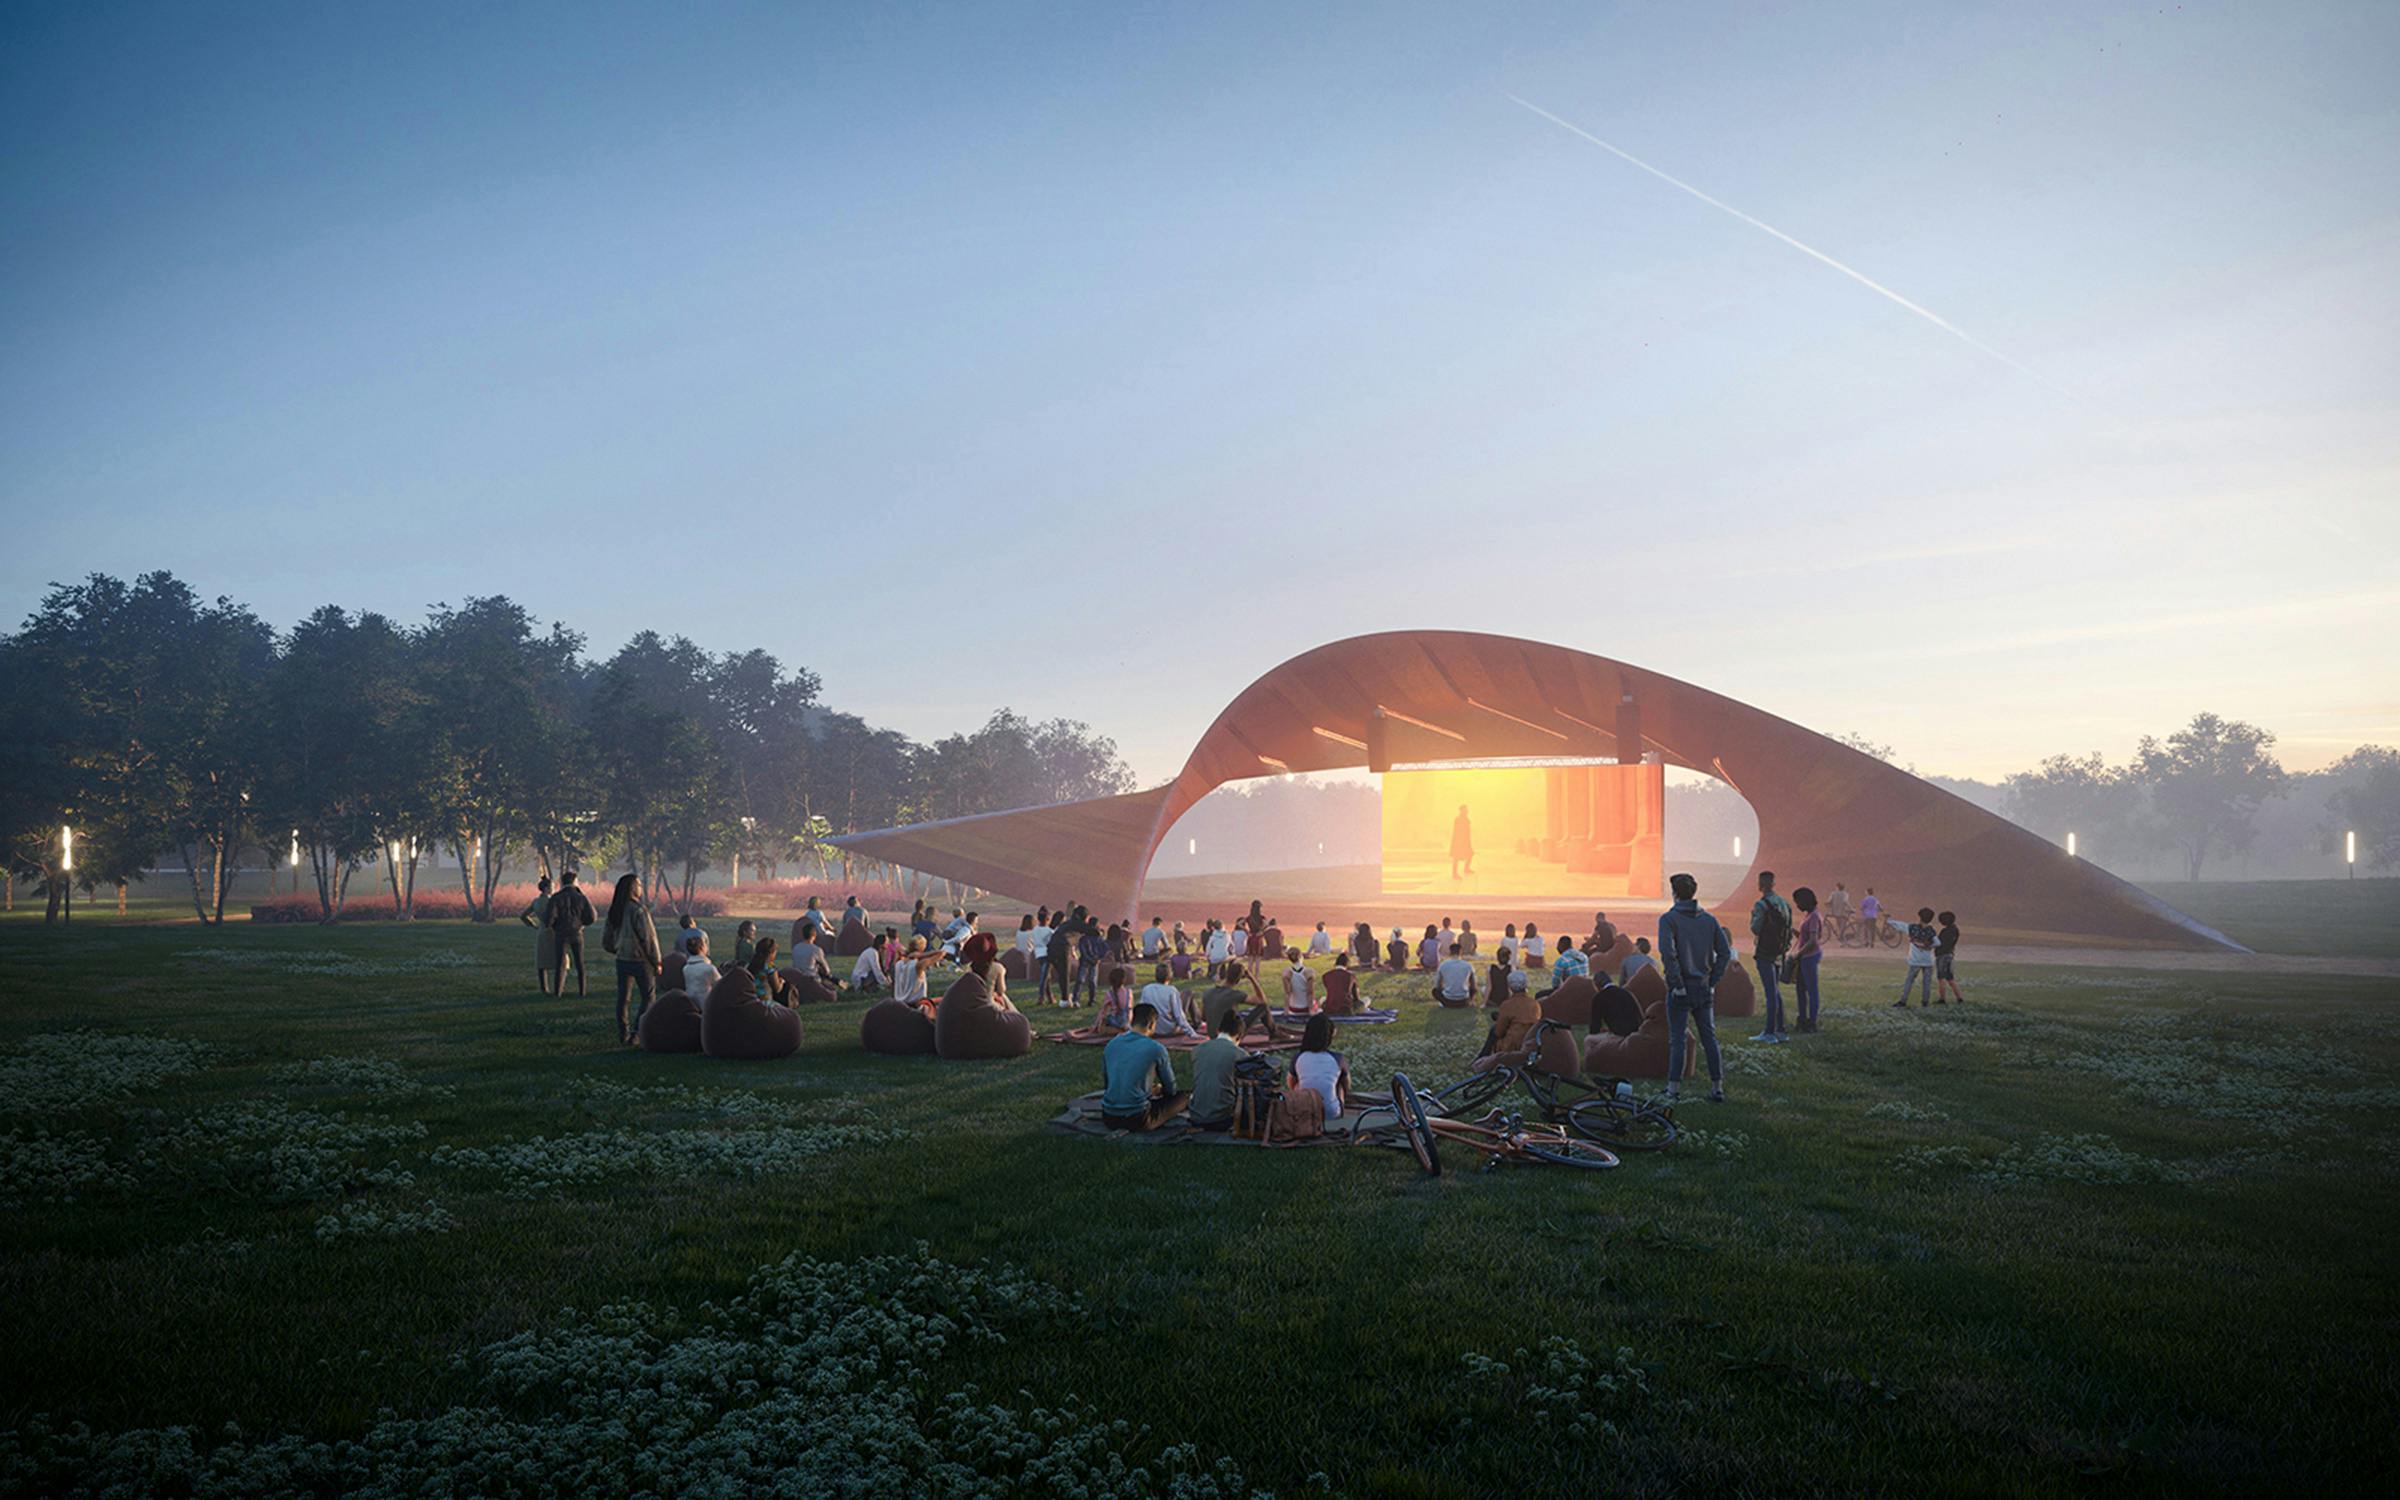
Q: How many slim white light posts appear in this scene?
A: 10